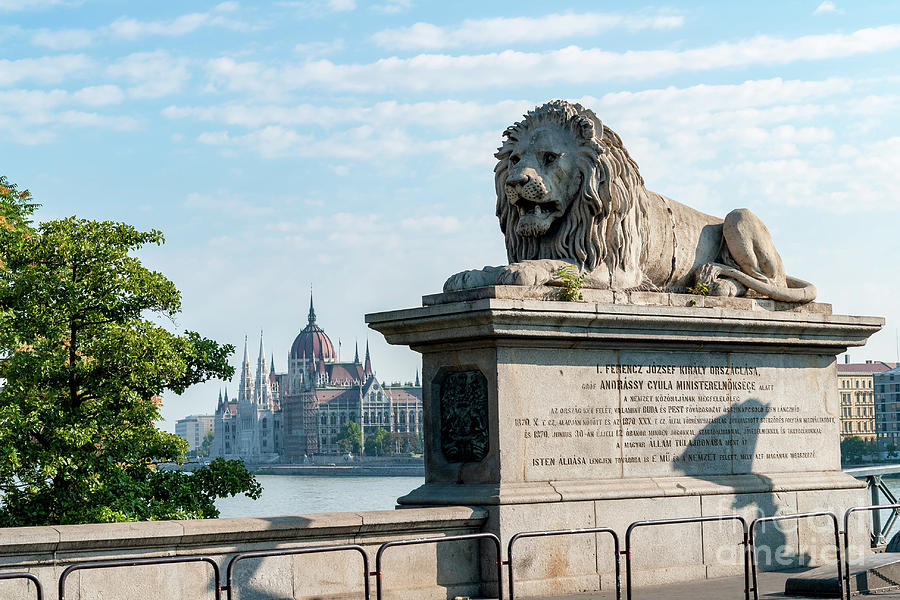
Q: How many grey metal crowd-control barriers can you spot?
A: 8